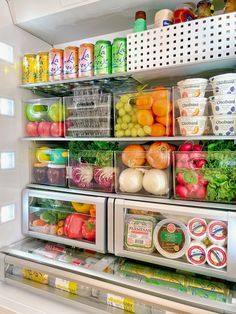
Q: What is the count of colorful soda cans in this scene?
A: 7